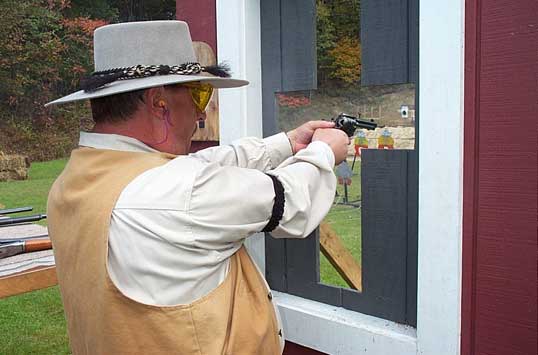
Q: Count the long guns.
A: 3